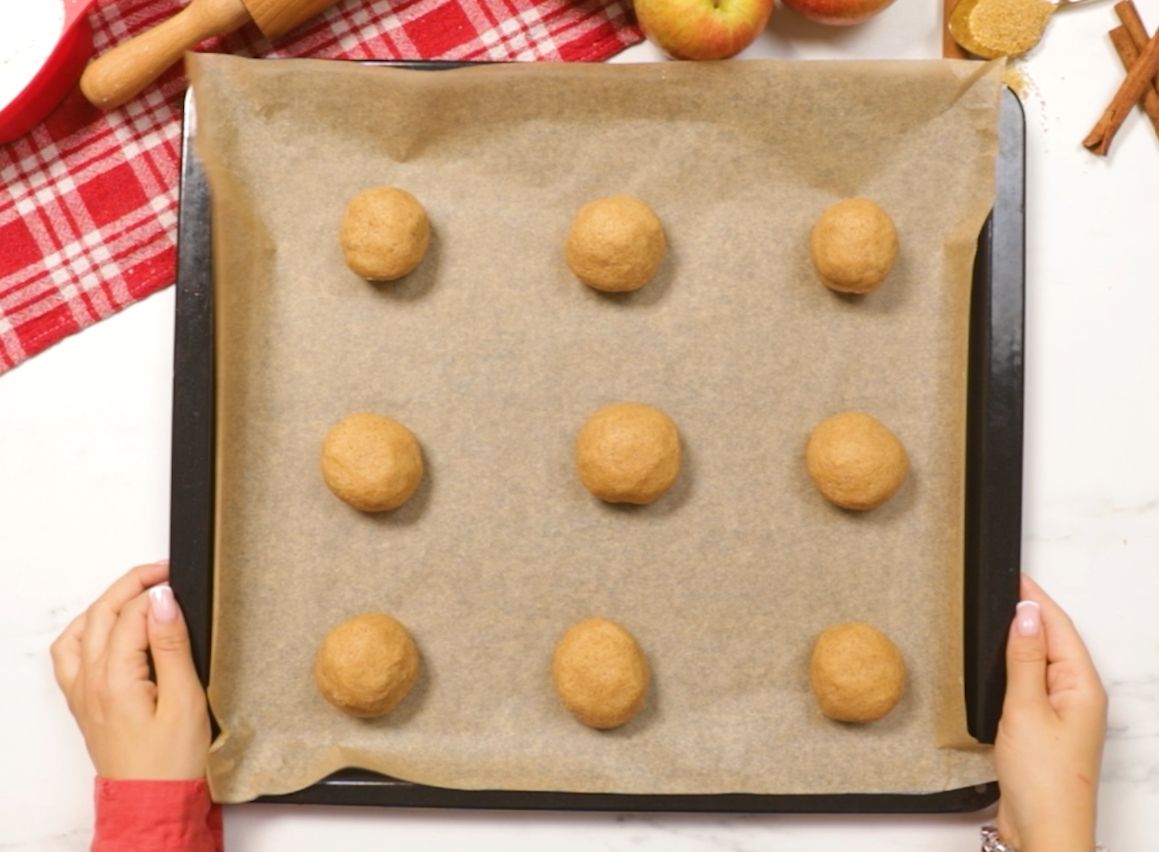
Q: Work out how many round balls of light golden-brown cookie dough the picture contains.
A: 9